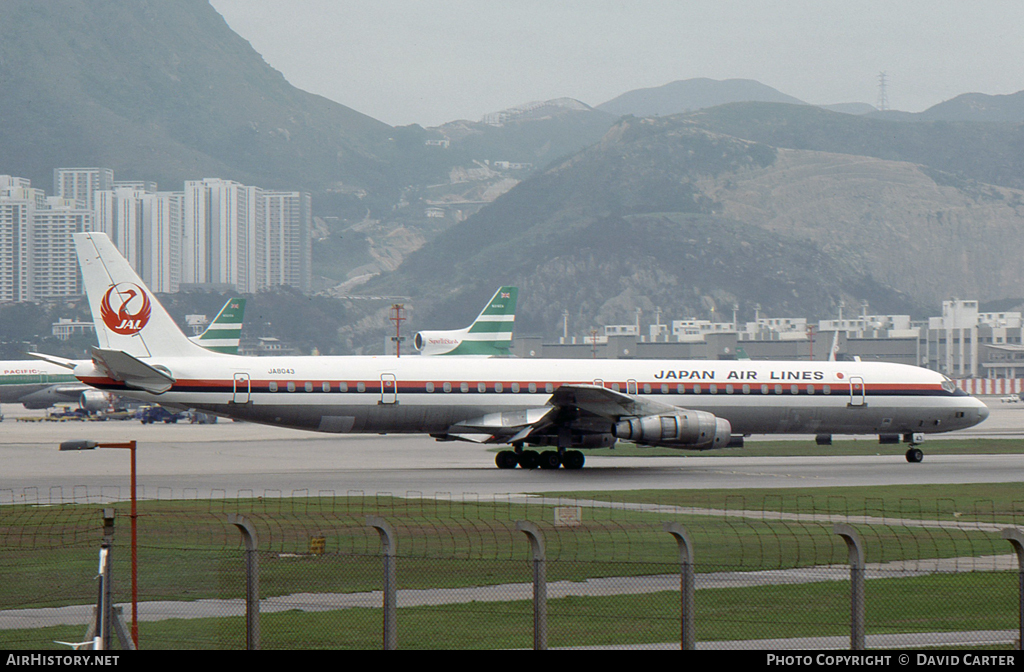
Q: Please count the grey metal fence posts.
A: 7